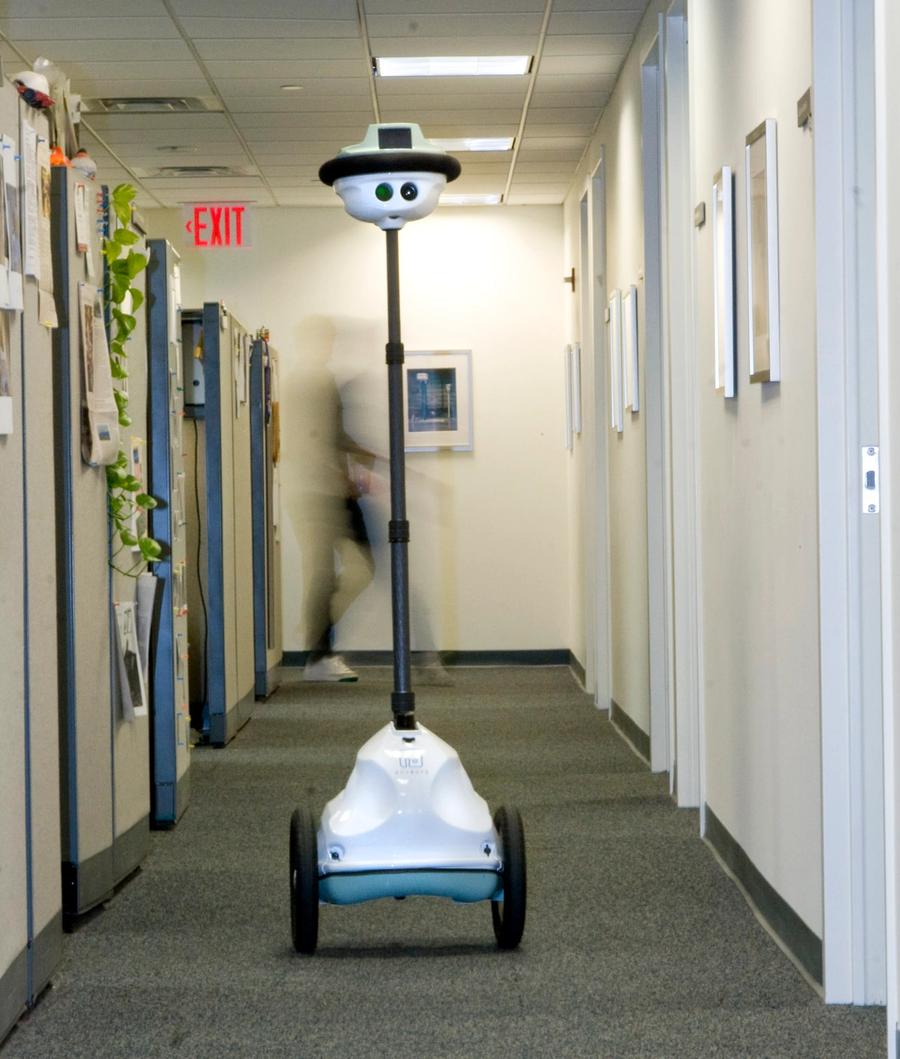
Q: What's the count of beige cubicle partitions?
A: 5